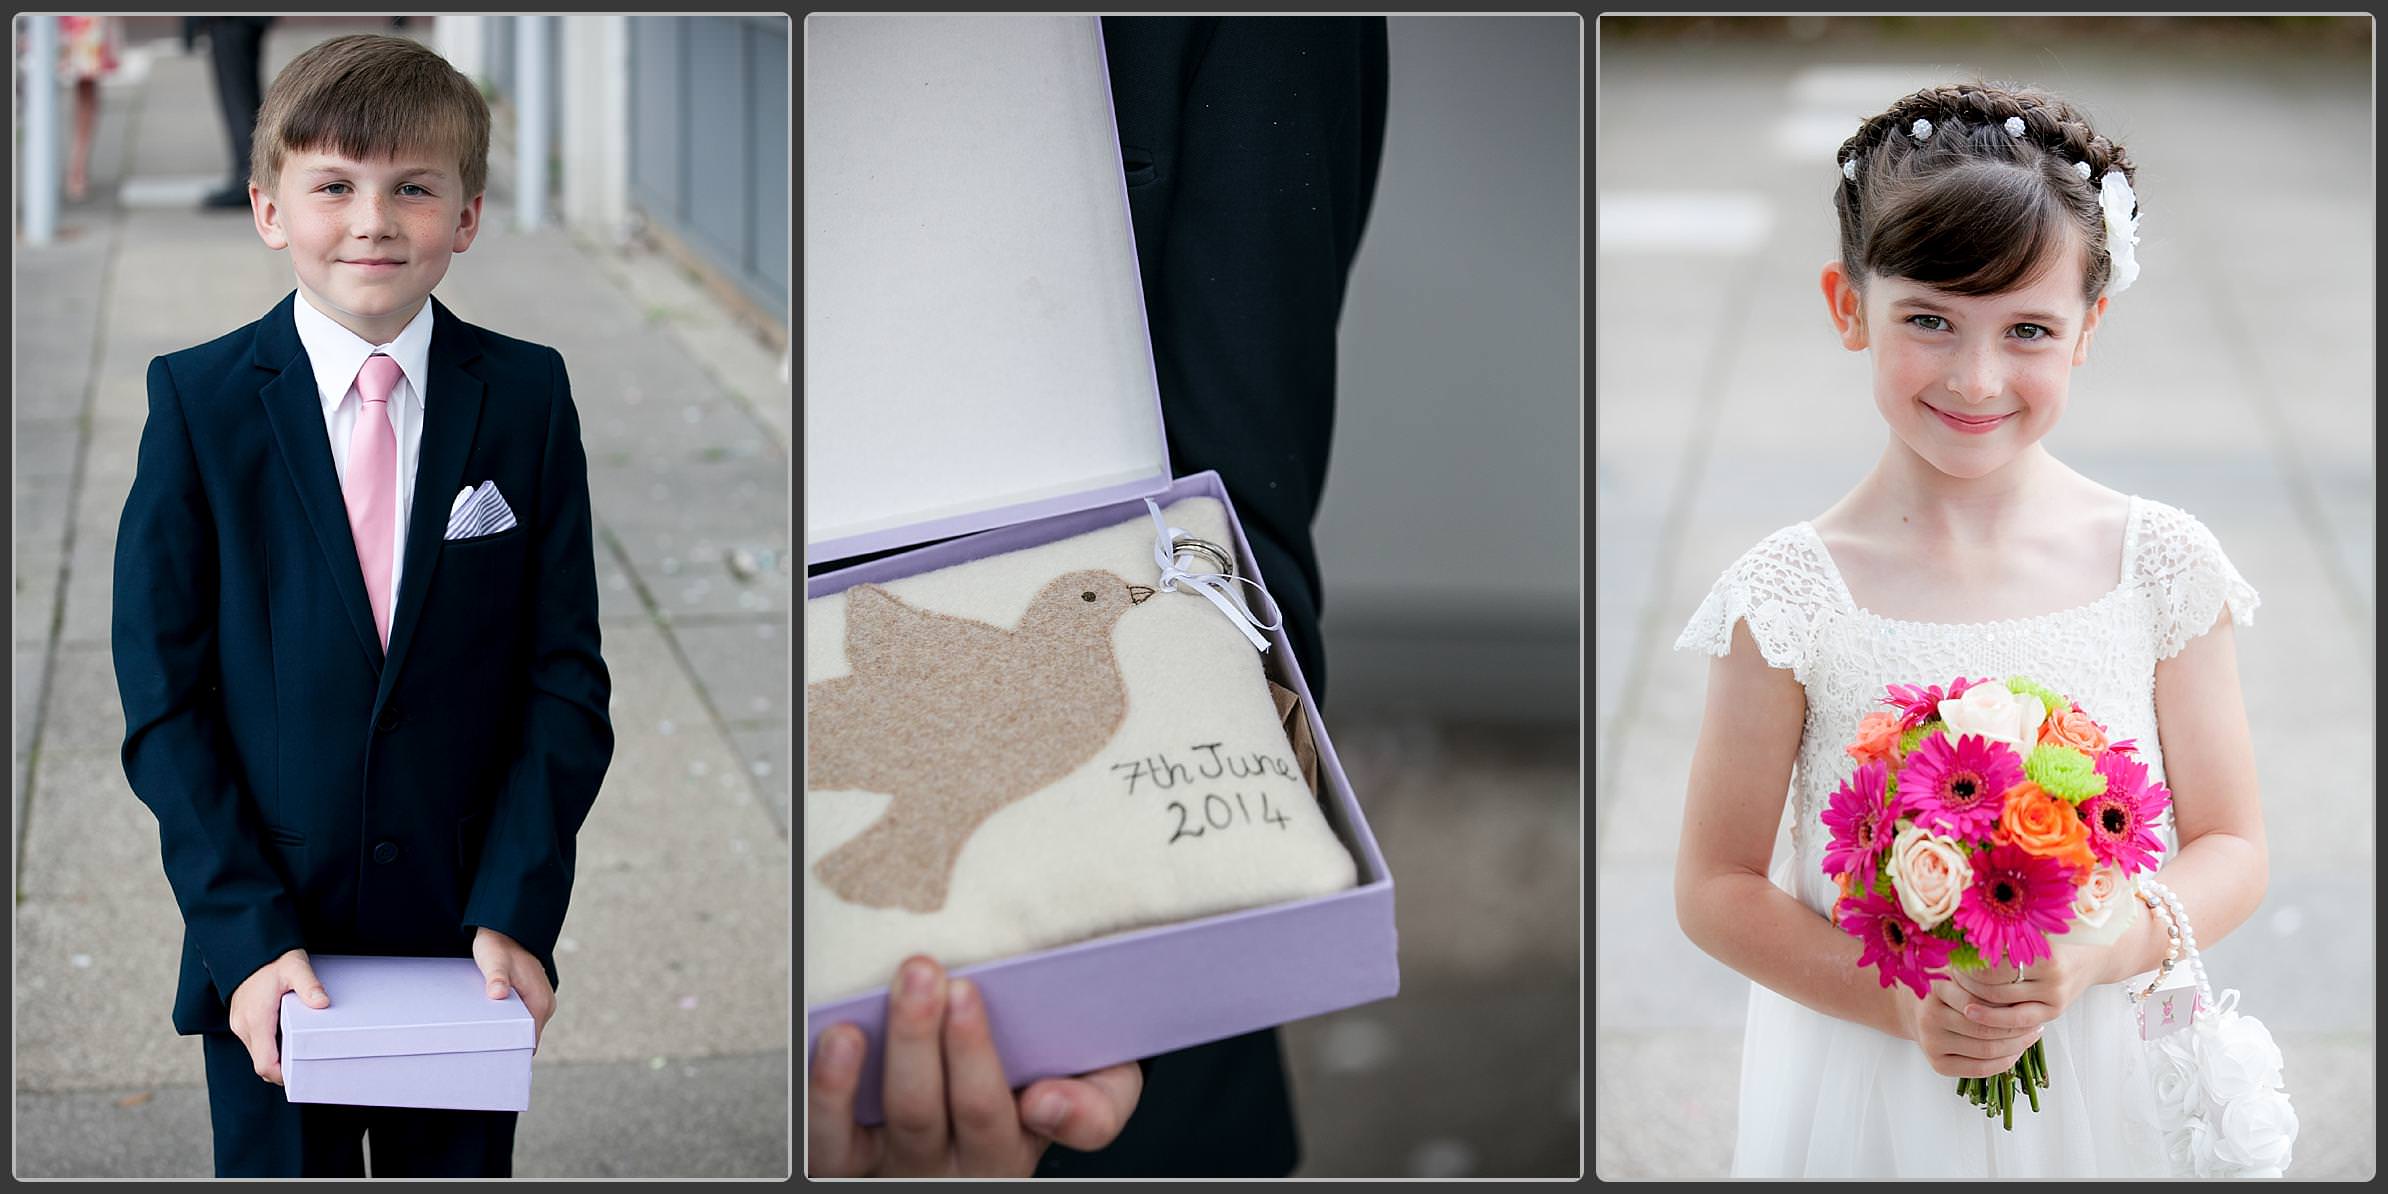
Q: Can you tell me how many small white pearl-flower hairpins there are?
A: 4